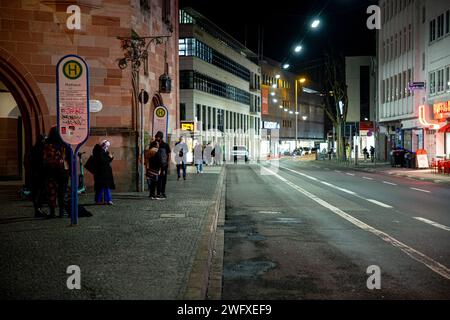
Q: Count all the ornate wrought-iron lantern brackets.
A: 1